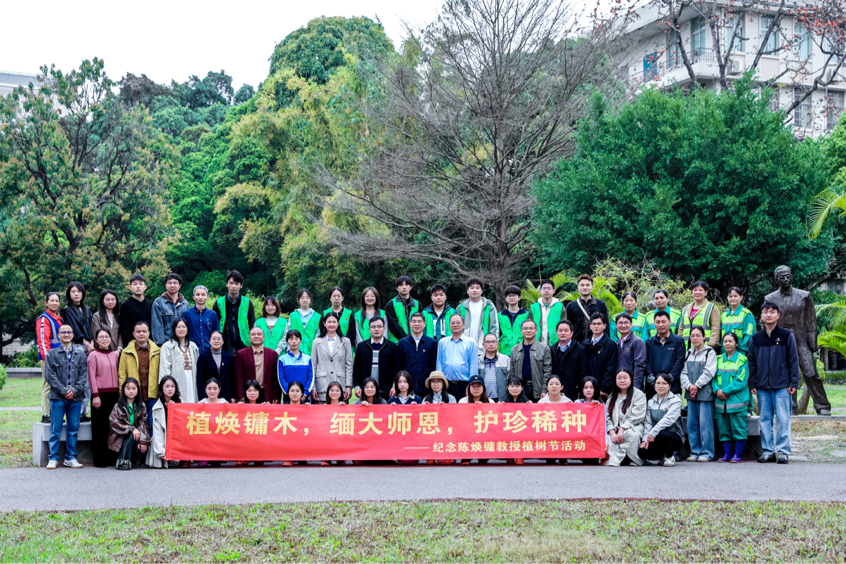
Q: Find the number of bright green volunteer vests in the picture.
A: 10